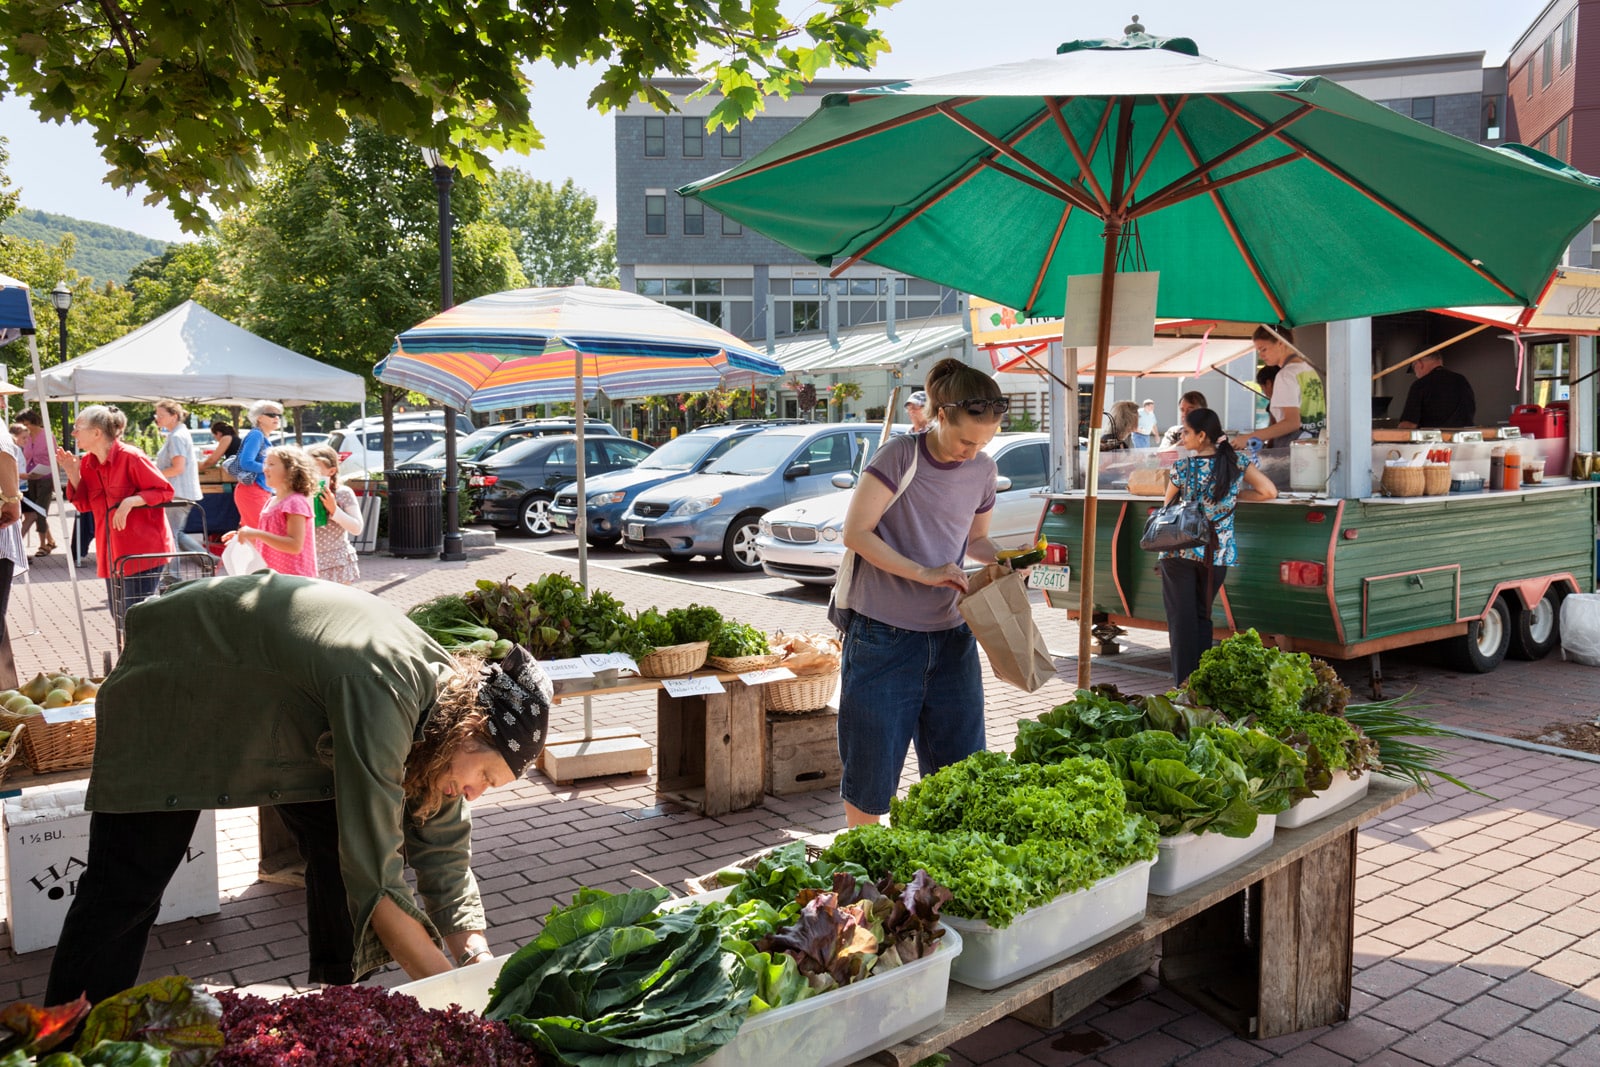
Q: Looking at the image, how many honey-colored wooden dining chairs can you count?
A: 0